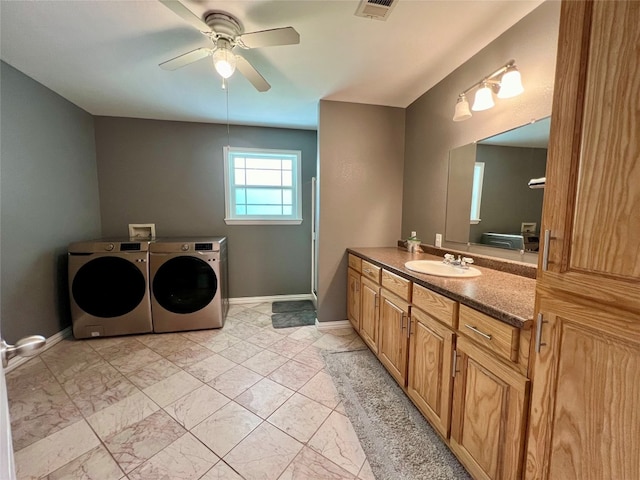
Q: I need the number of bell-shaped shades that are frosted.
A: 3